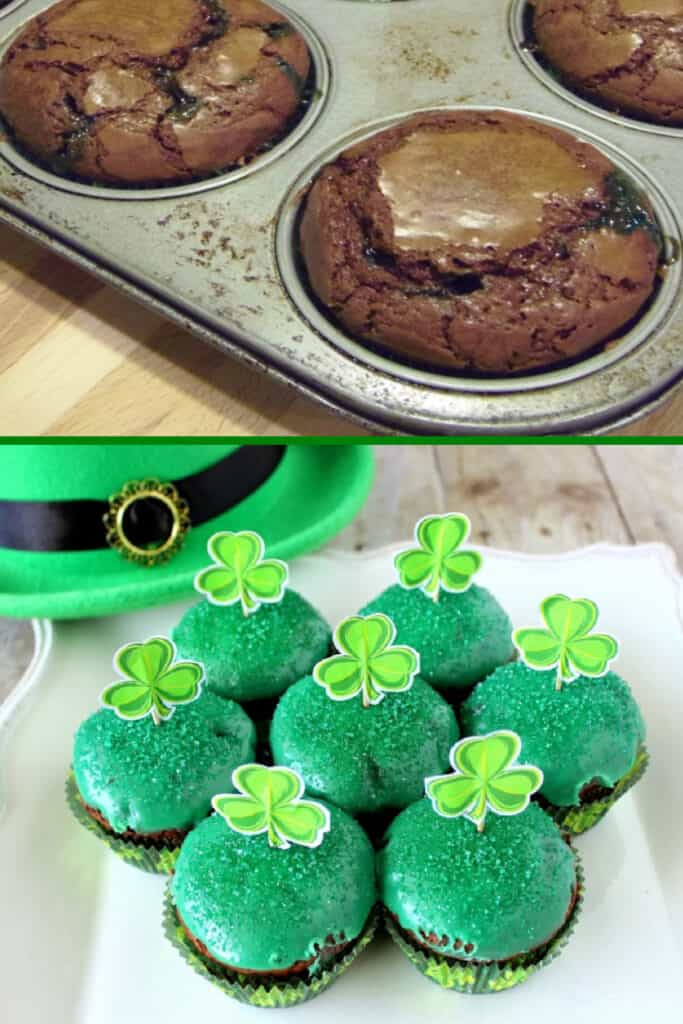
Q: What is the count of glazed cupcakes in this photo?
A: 7